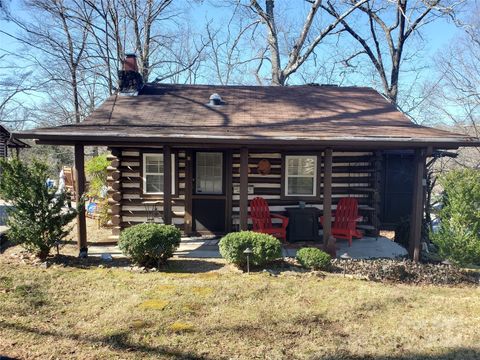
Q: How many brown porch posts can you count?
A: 5